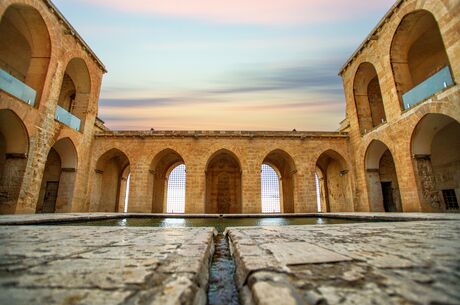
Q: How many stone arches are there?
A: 13